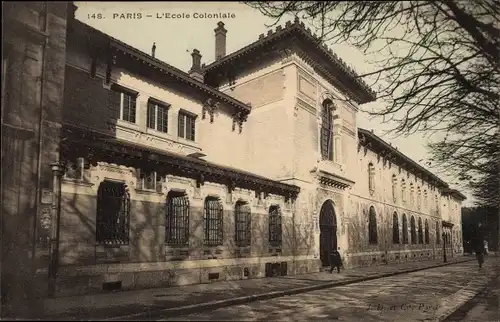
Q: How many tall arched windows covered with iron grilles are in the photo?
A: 5